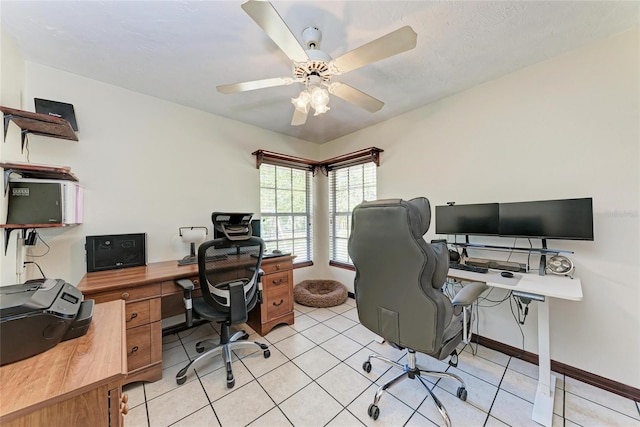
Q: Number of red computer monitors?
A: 0